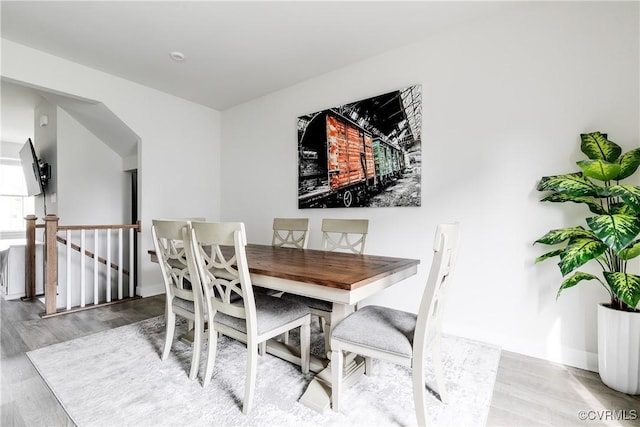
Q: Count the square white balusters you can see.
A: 6